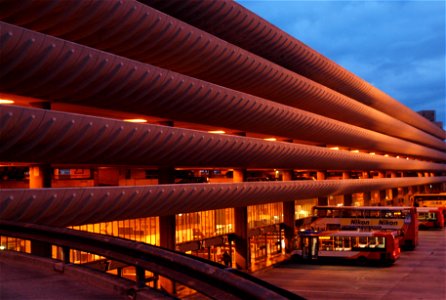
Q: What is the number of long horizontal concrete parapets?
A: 5